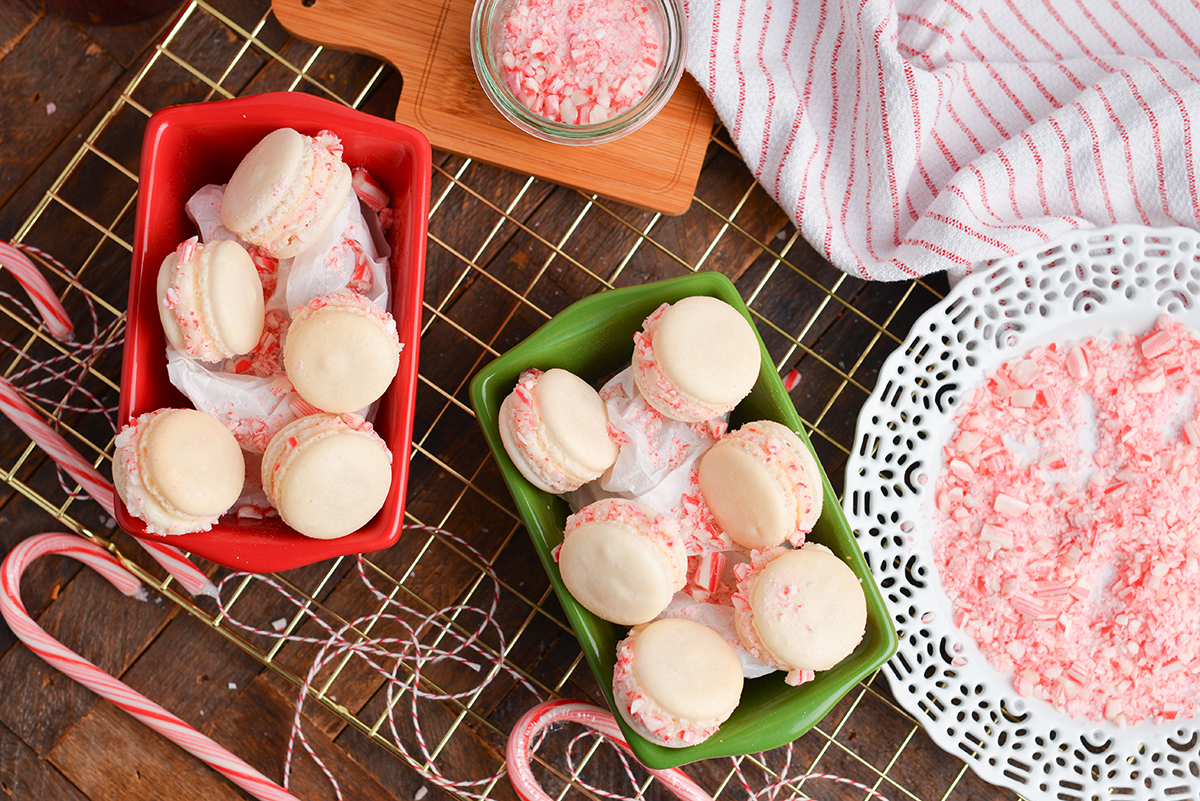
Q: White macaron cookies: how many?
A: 11